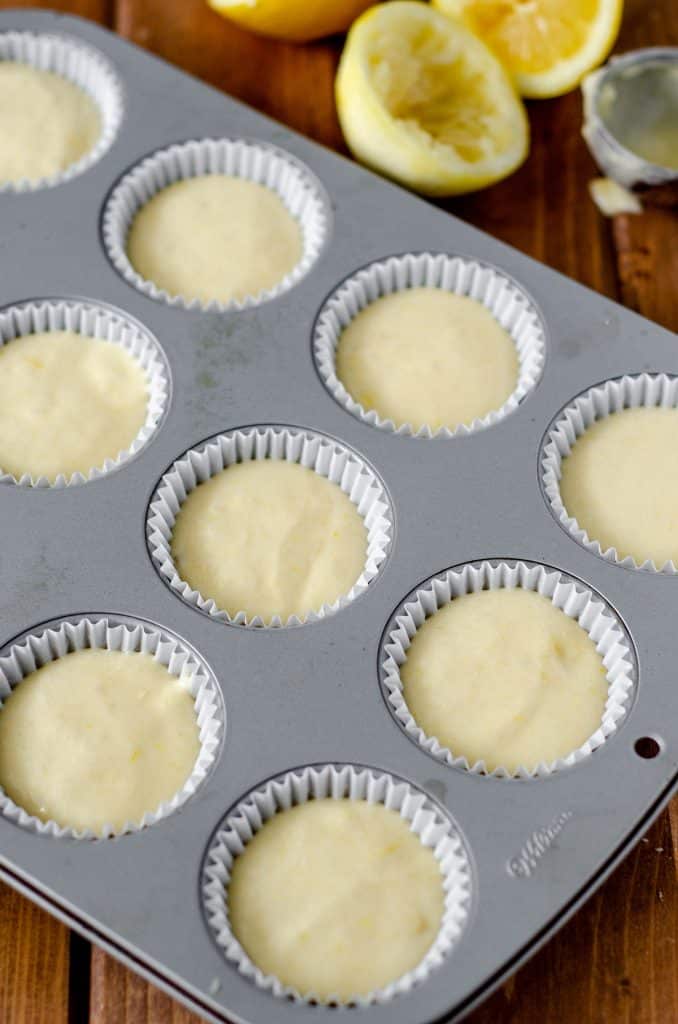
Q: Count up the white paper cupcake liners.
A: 9